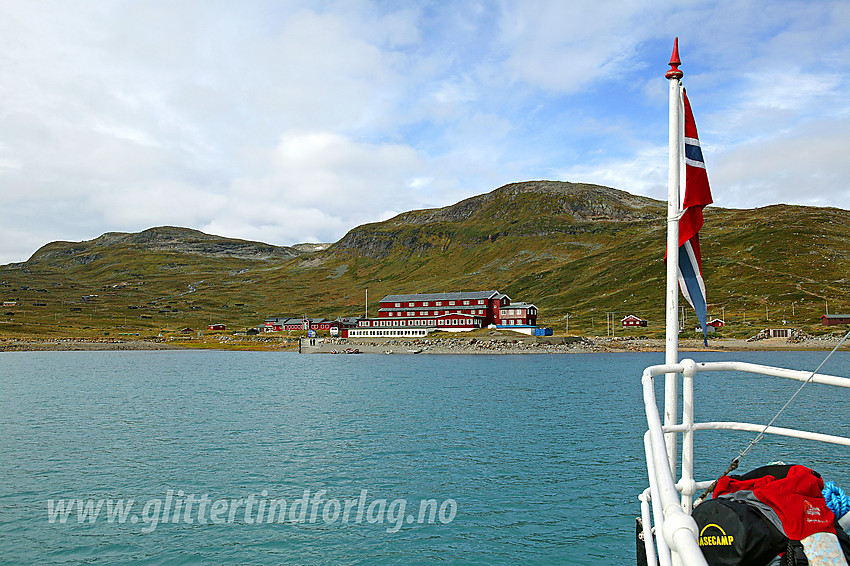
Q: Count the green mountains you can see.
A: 2